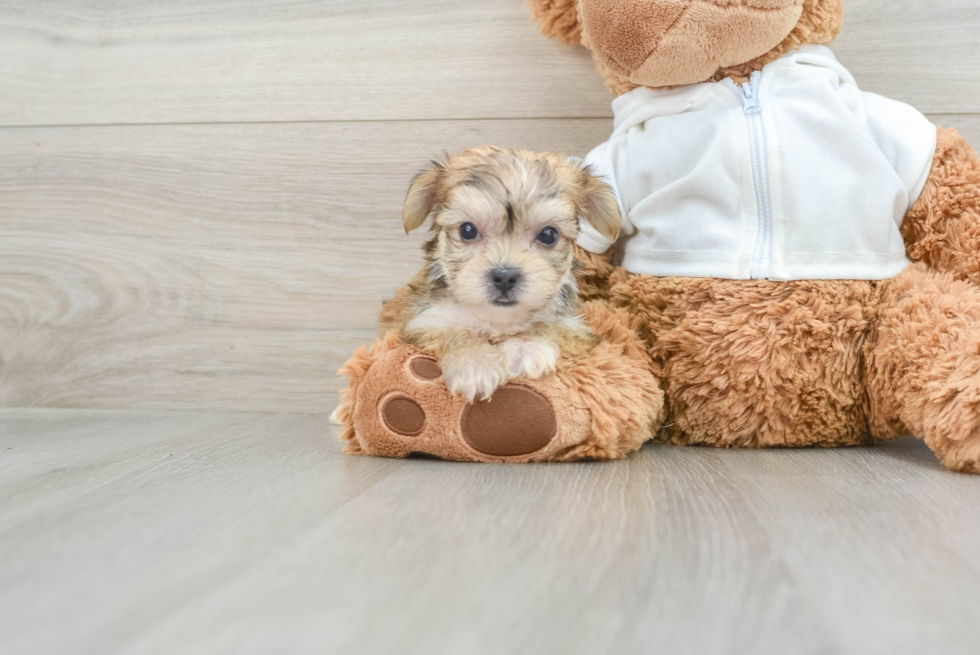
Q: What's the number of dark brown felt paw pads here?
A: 3